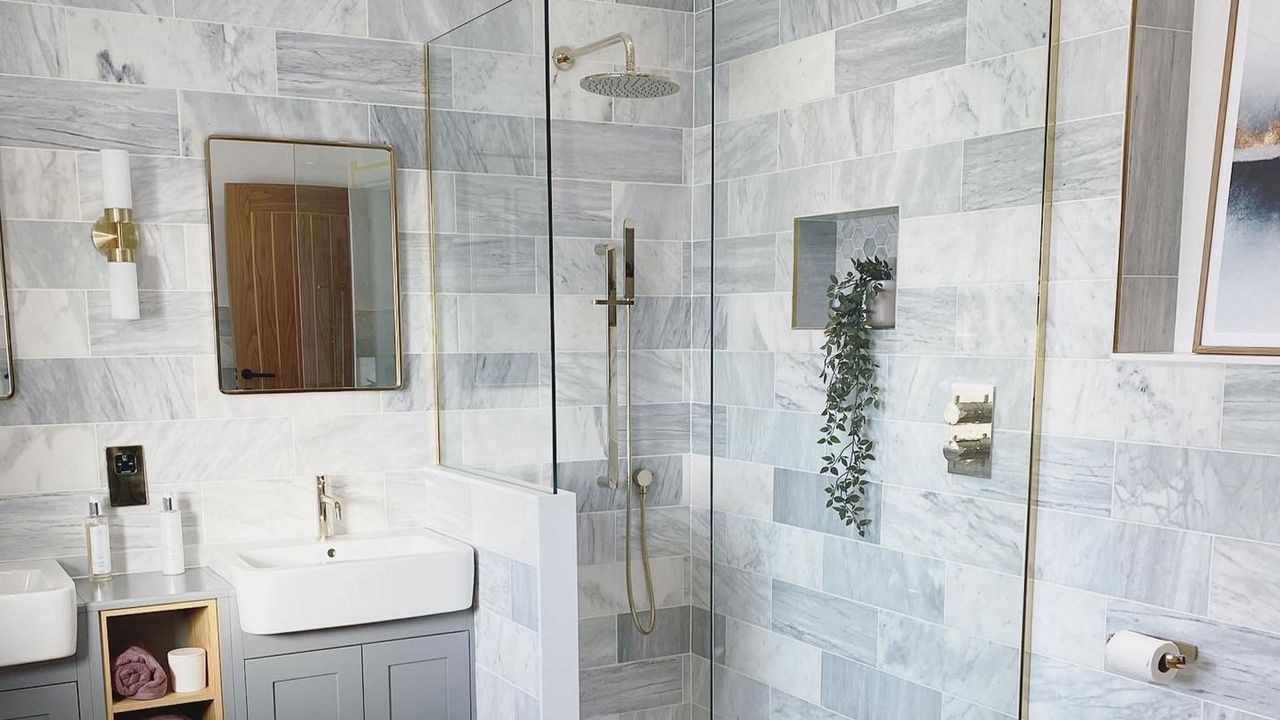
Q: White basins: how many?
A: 2